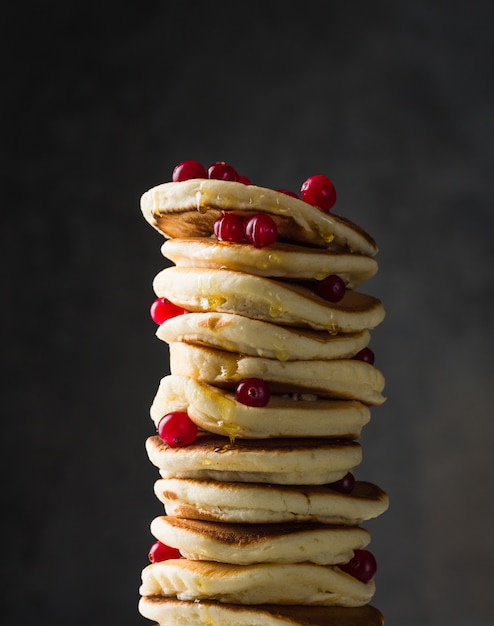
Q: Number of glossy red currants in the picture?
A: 15